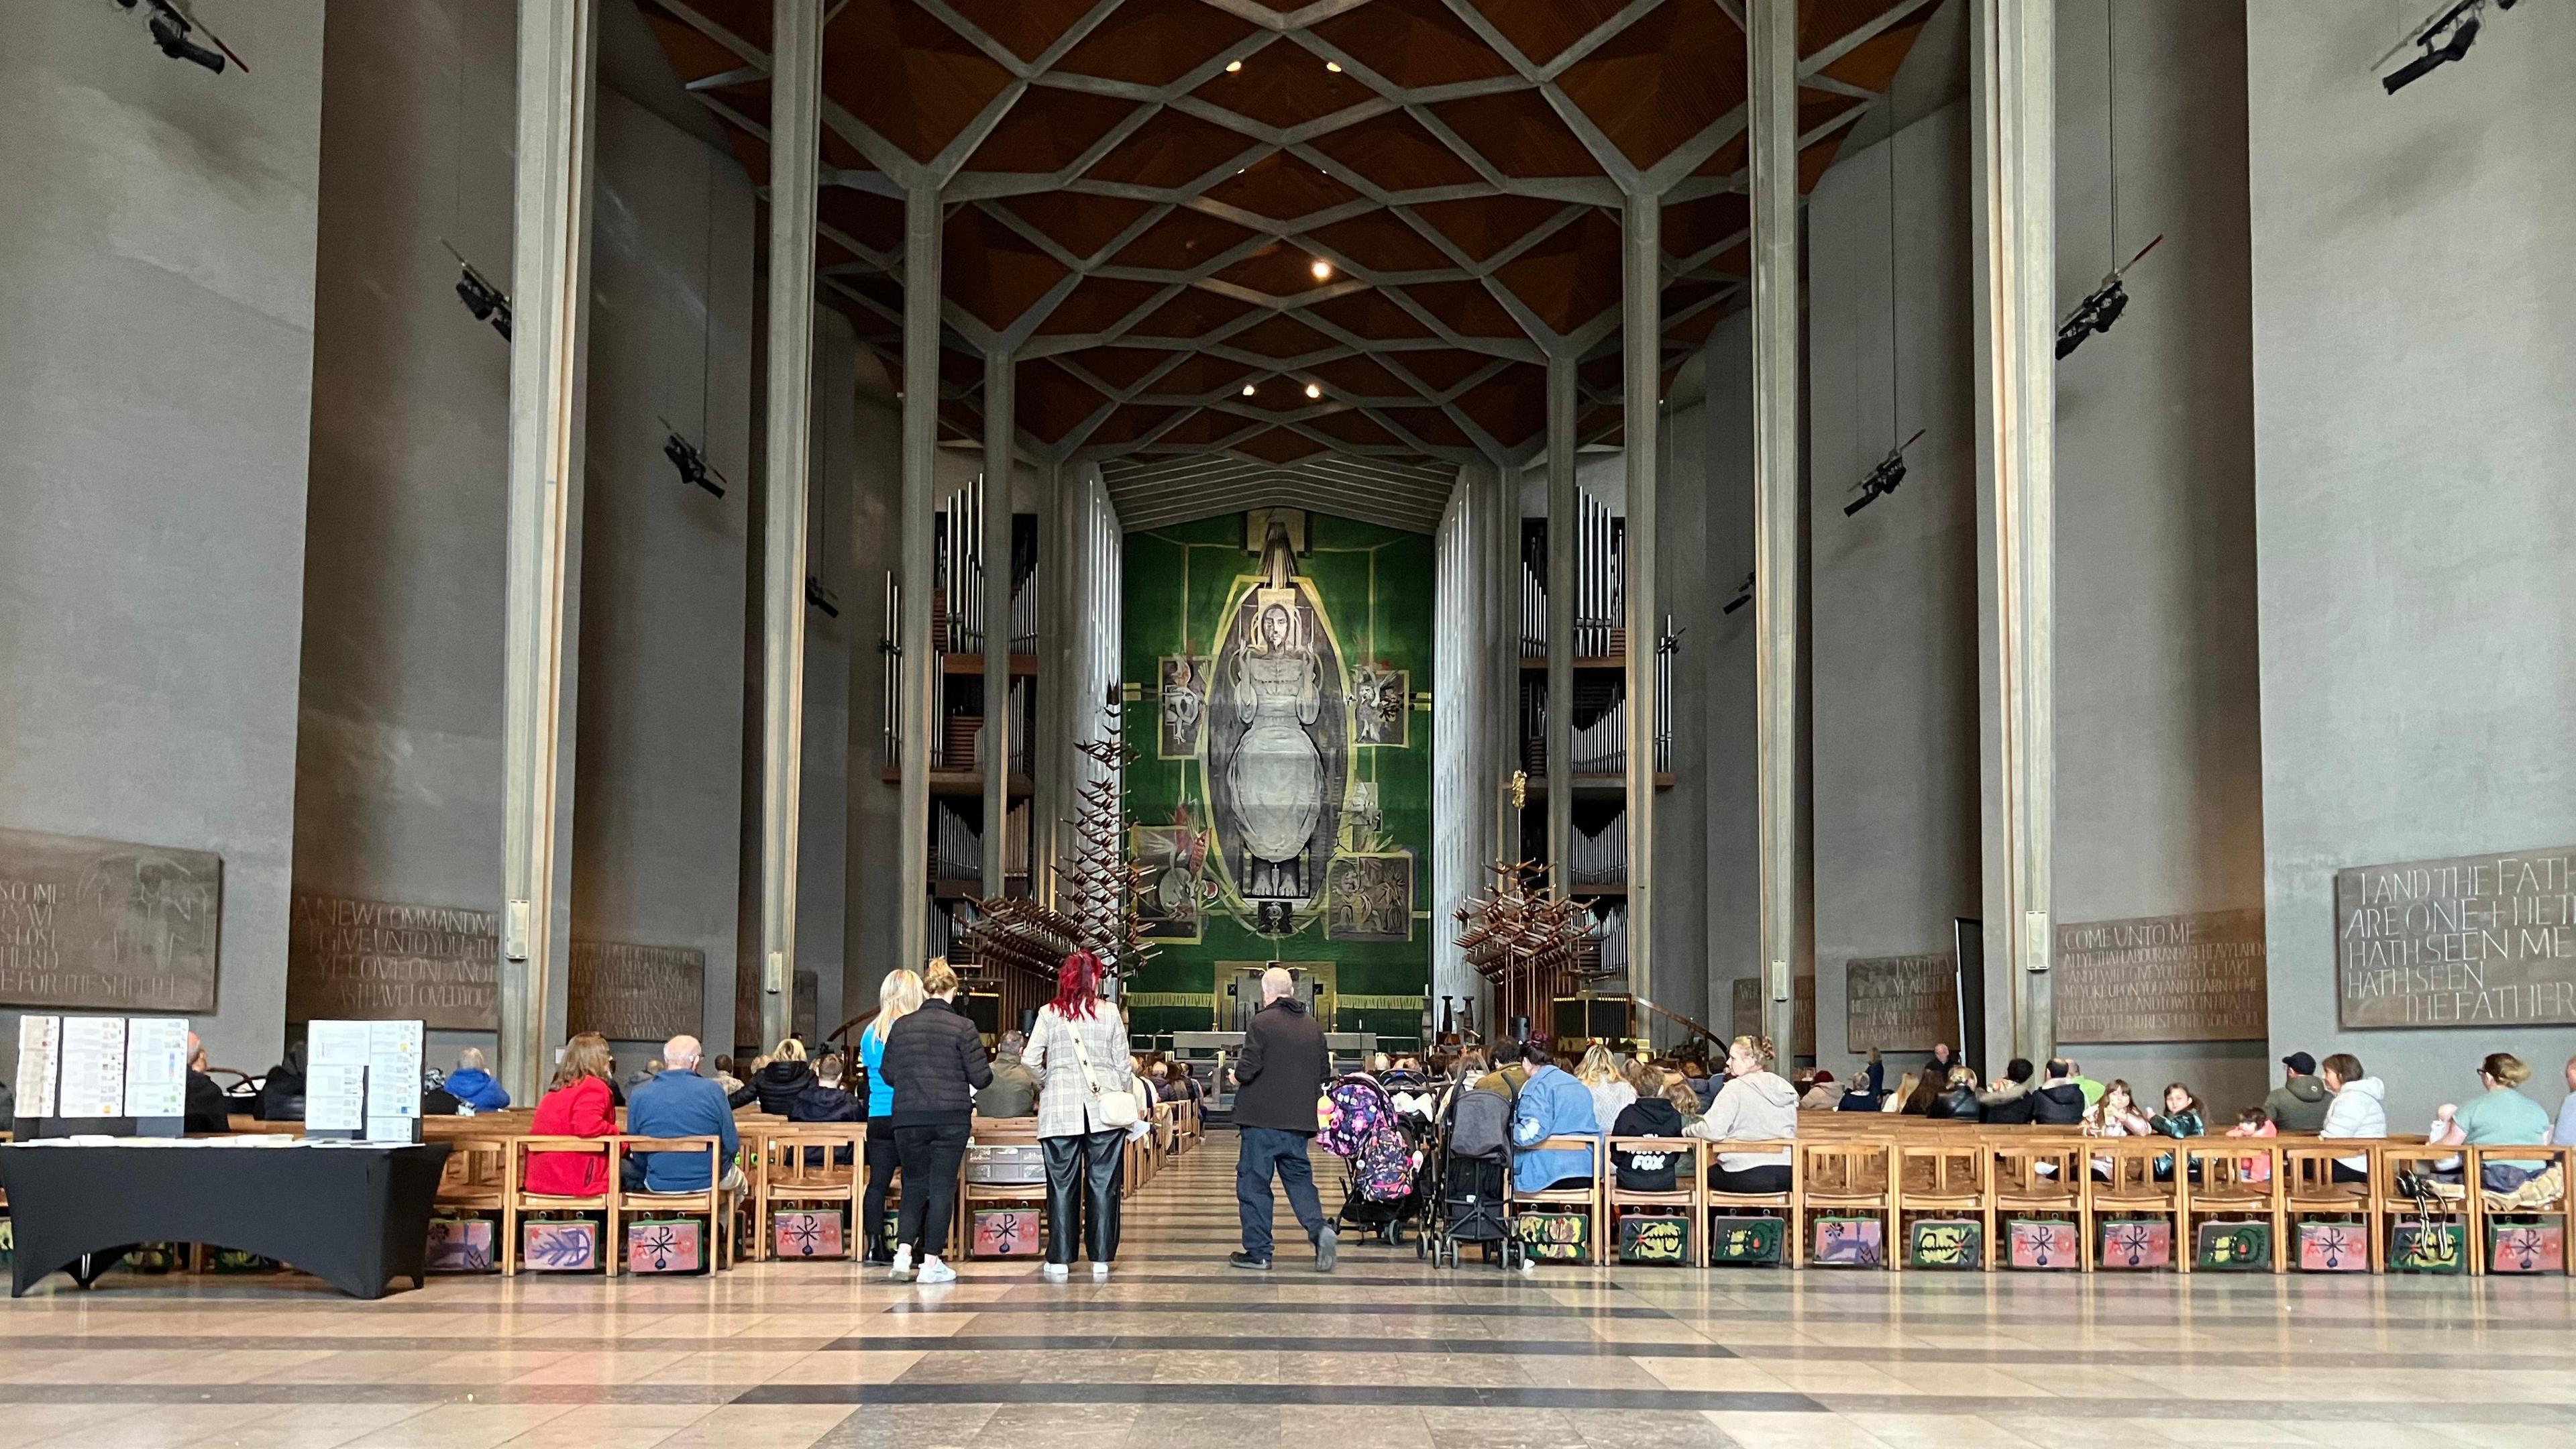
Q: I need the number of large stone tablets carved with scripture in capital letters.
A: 8